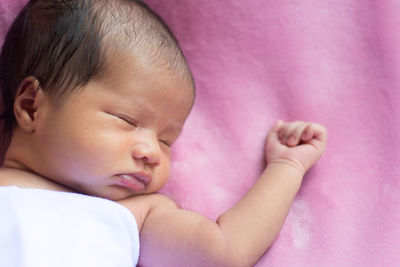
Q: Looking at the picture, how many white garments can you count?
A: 1